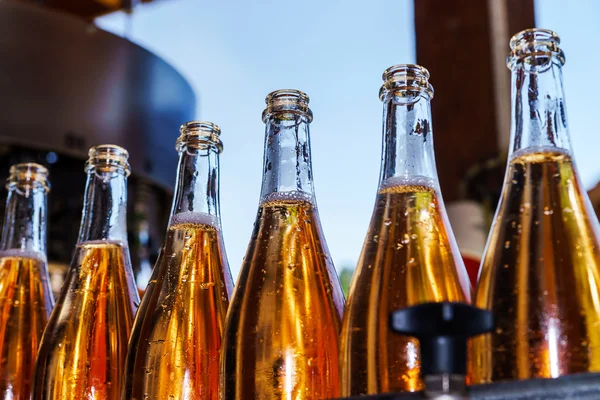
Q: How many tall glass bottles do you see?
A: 6